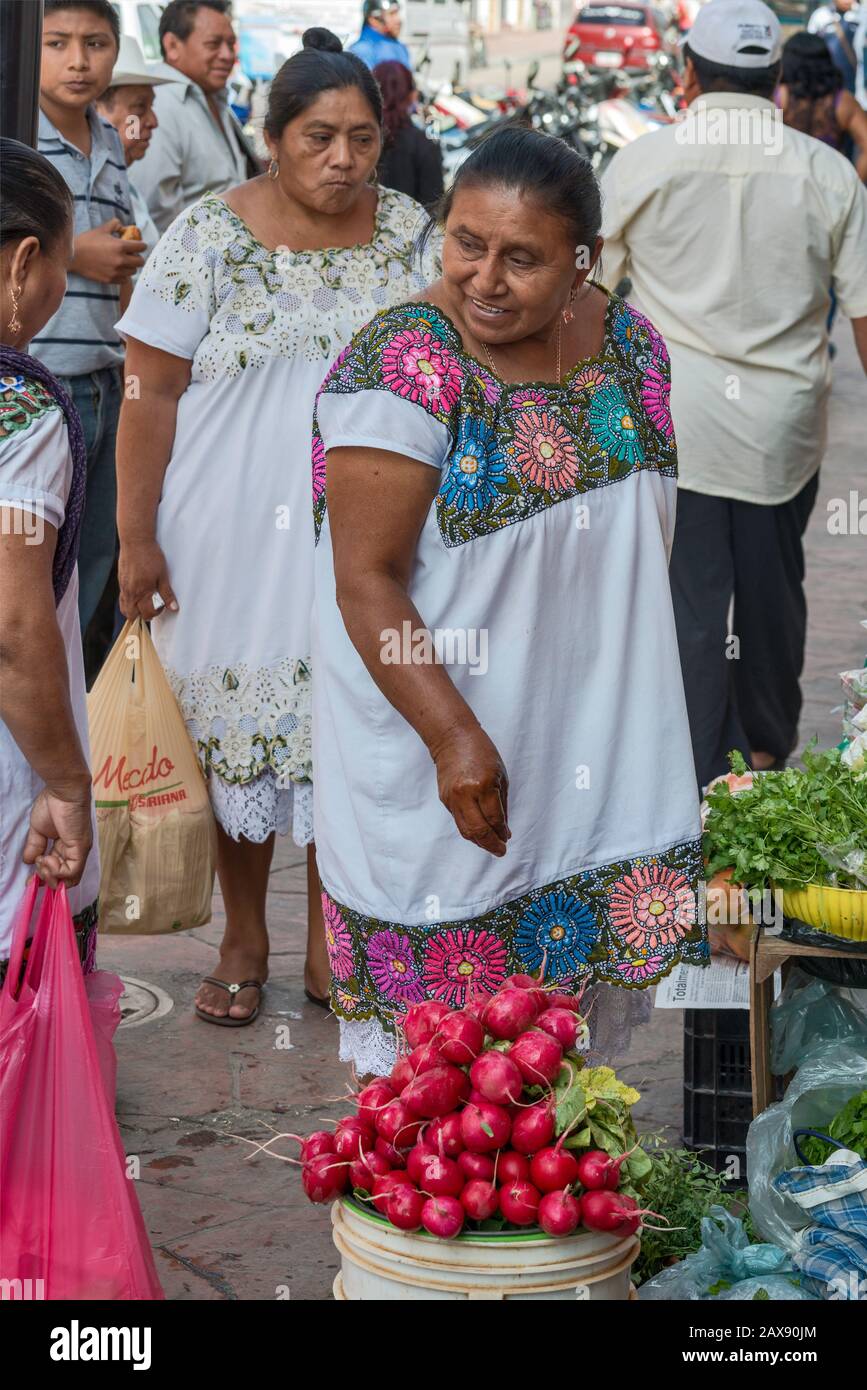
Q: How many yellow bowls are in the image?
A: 1